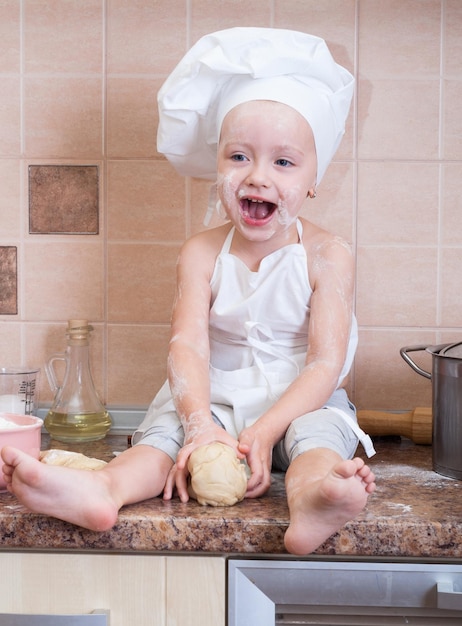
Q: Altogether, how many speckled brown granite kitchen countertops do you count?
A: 1